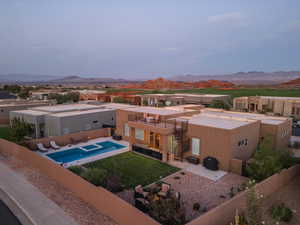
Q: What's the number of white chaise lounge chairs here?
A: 2